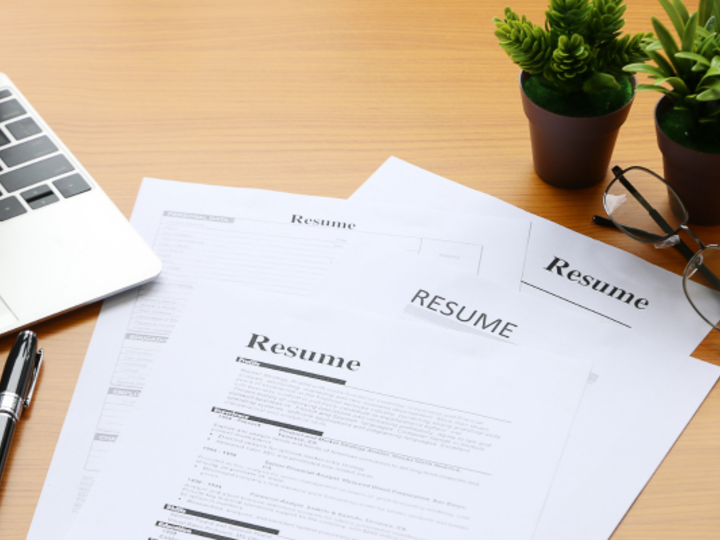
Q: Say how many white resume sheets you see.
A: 4